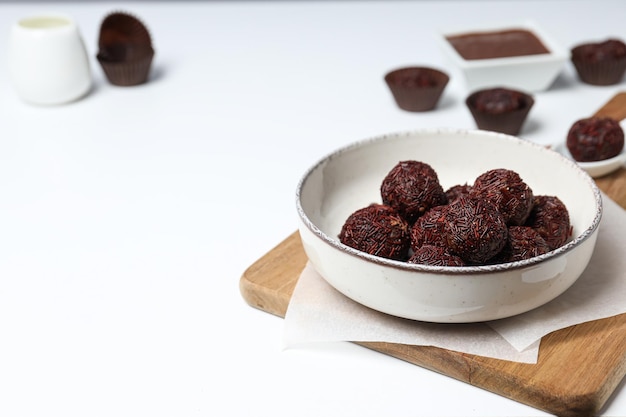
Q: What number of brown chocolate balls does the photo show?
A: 13